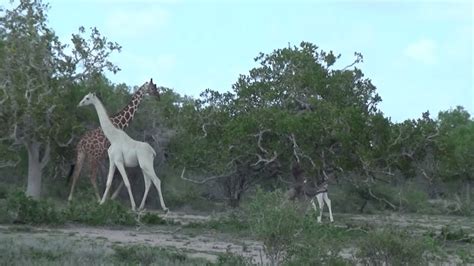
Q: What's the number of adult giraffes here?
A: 2